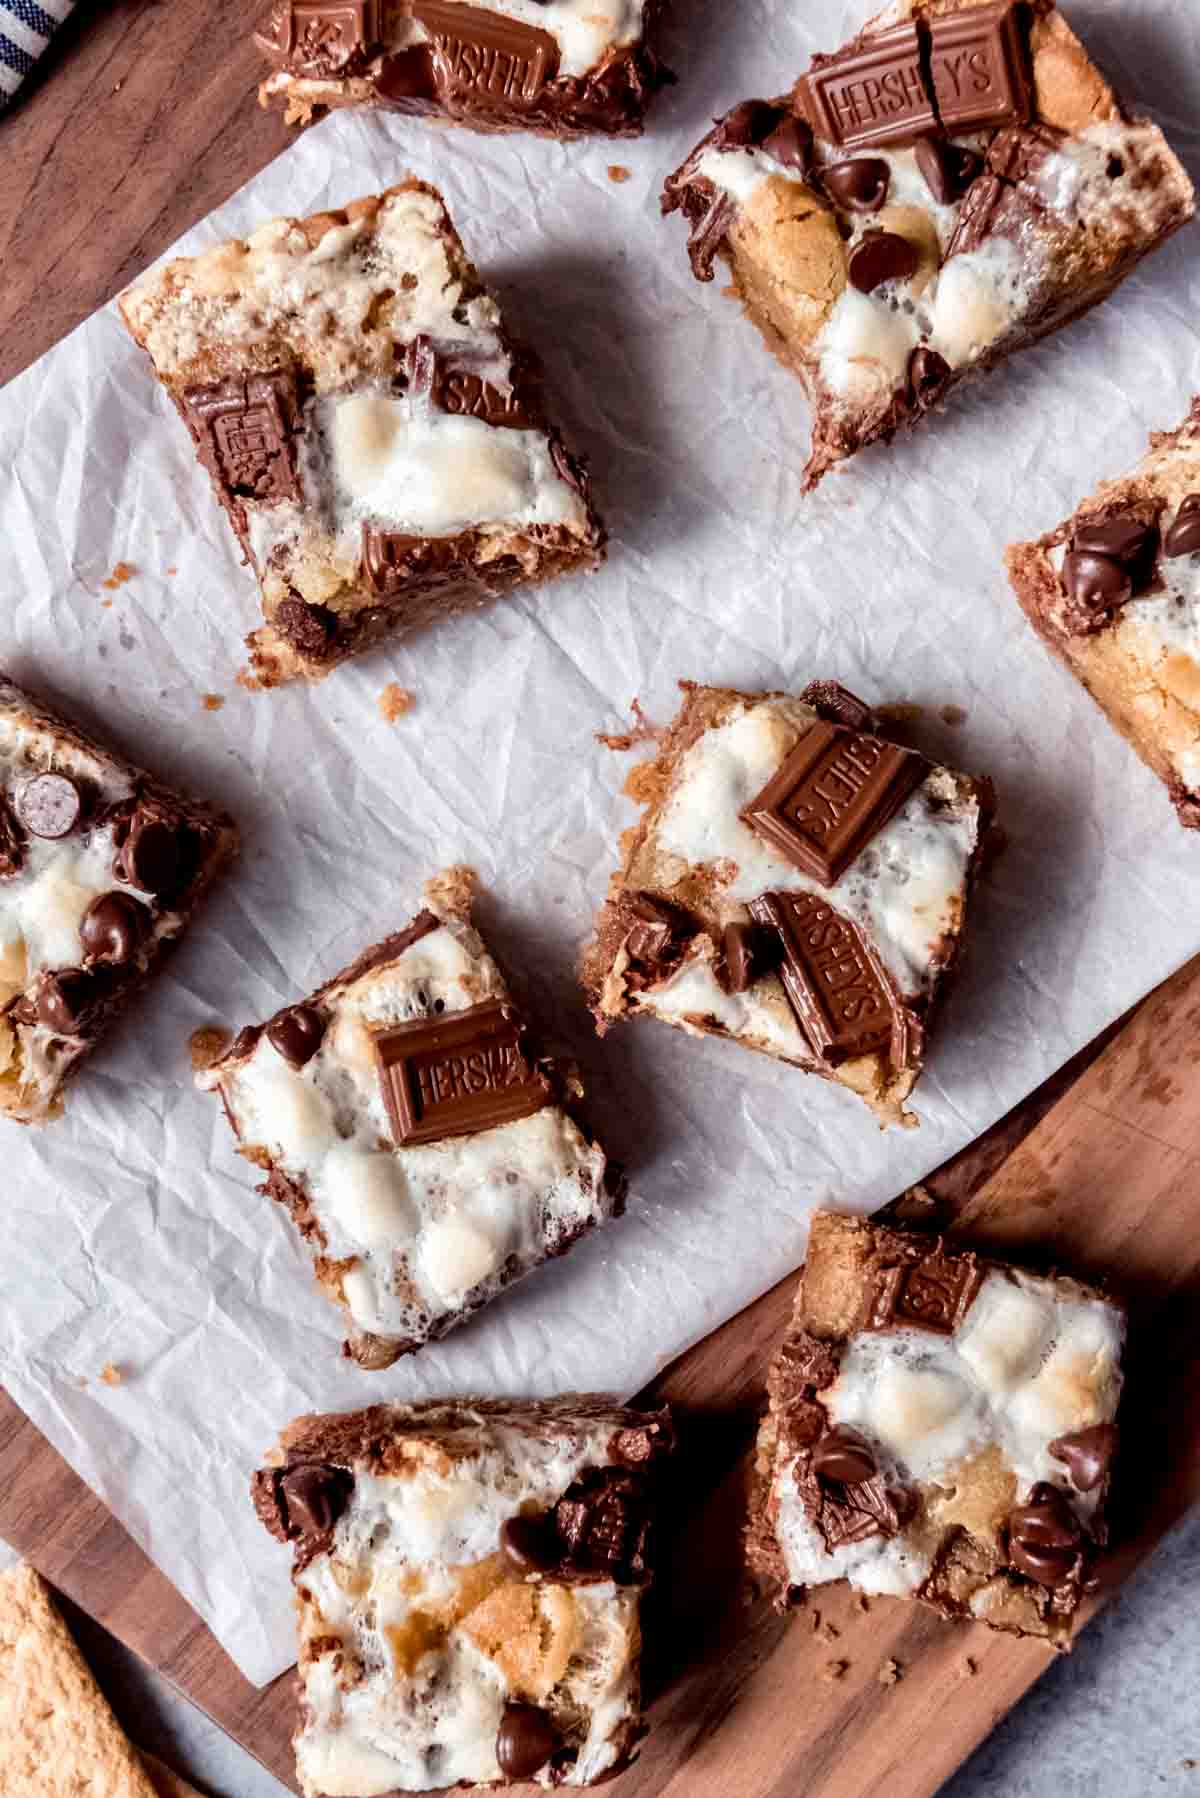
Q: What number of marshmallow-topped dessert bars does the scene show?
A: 9